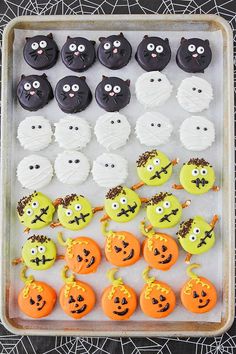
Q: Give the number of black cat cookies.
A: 8